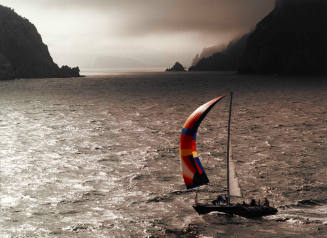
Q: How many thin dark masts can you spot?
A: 1